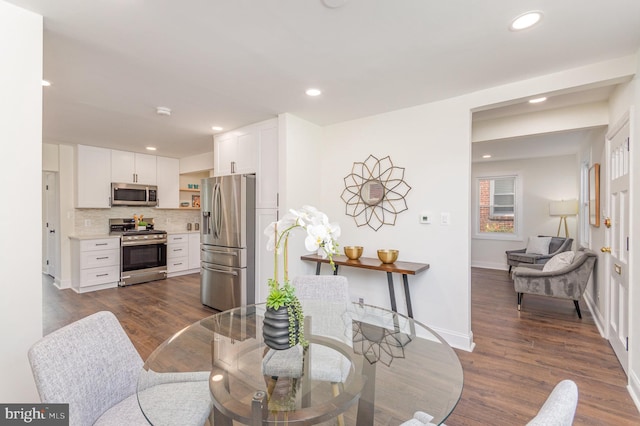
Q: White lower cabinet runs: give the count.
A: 2